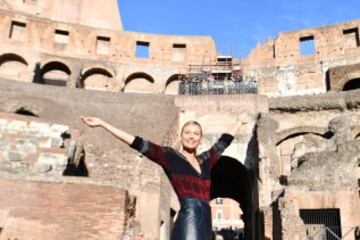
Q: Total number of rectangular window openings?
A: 7